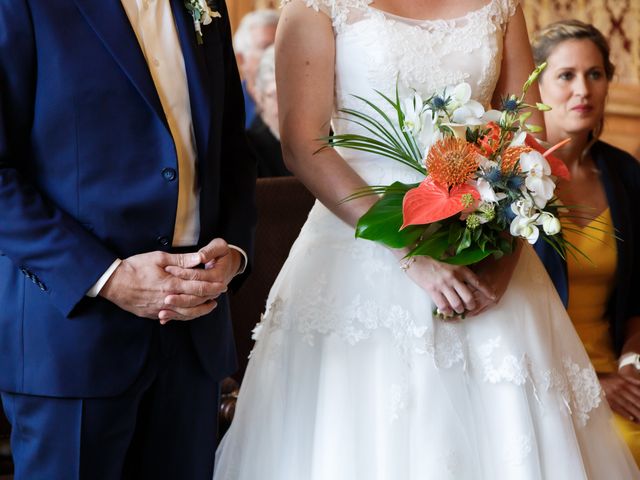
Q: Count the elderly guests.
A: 2